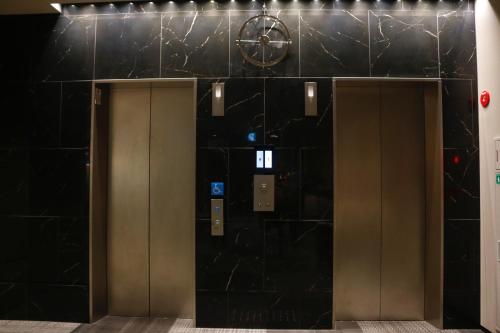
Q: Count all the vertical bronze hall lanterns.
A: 2